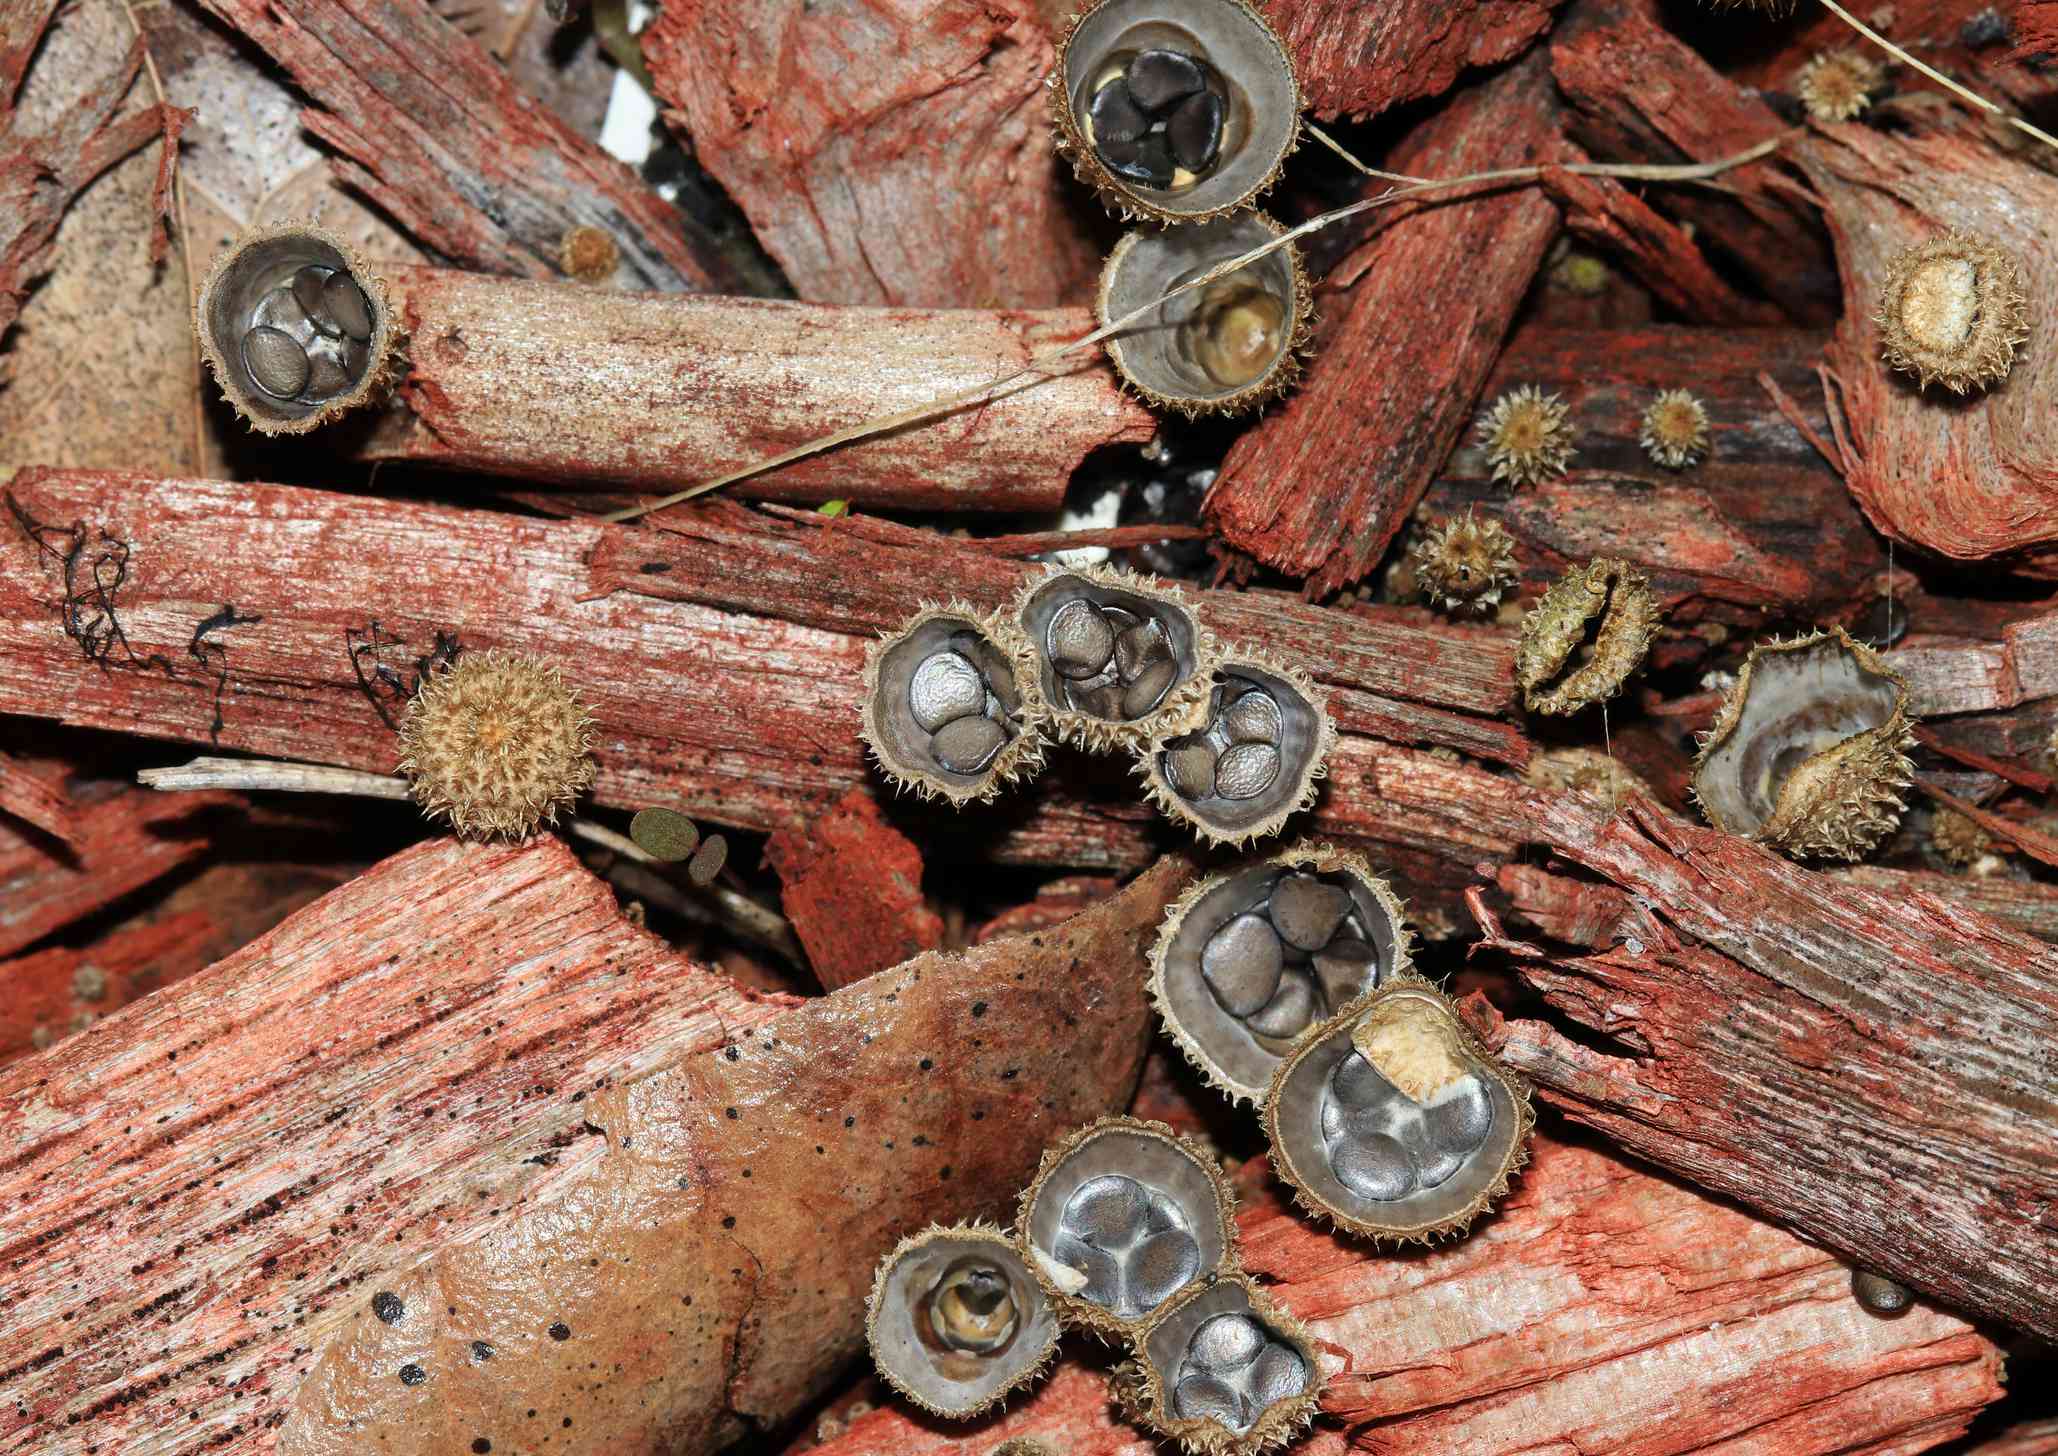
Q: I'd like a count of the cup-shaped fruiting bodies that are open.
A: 12